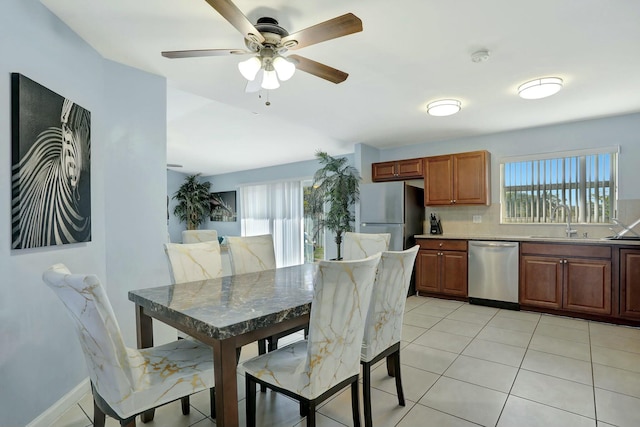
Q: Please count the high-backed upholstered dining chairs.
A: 6